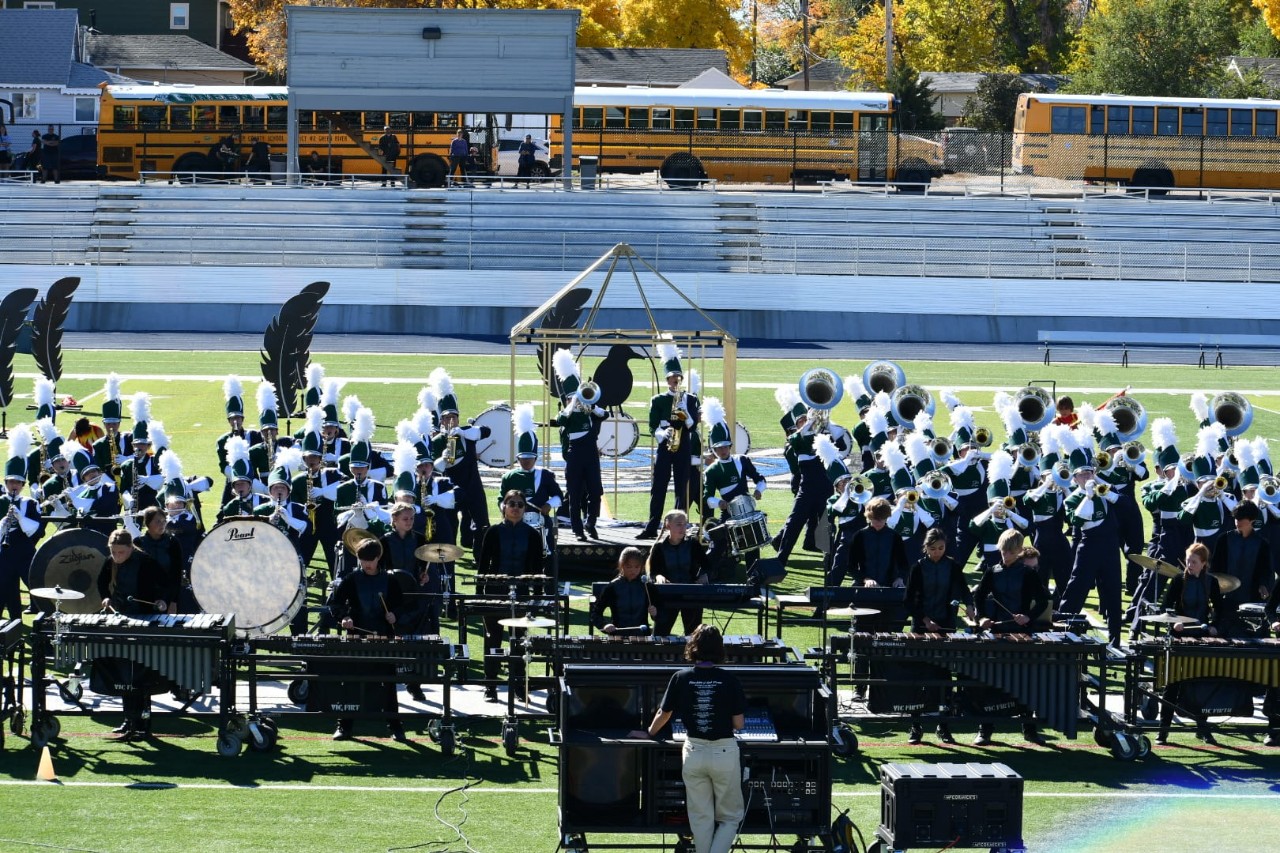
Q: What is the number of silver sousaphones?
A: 6